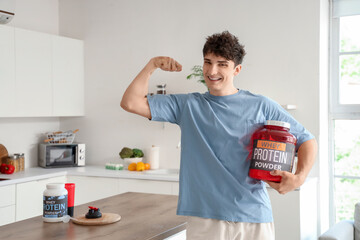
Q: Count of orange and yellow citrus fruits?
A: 3